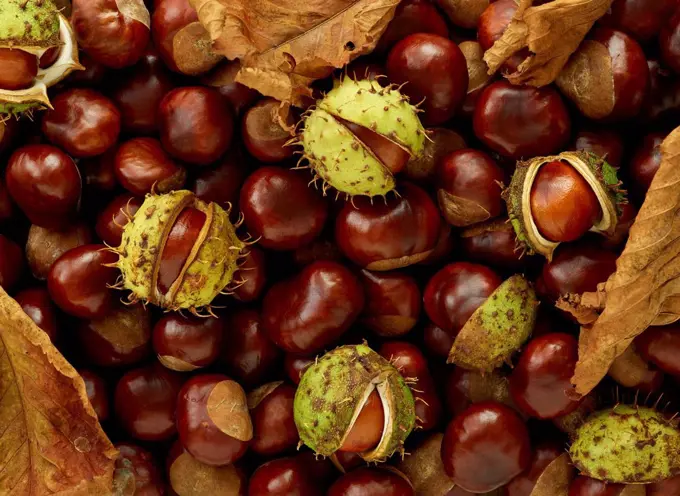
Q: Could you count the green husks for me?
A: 7